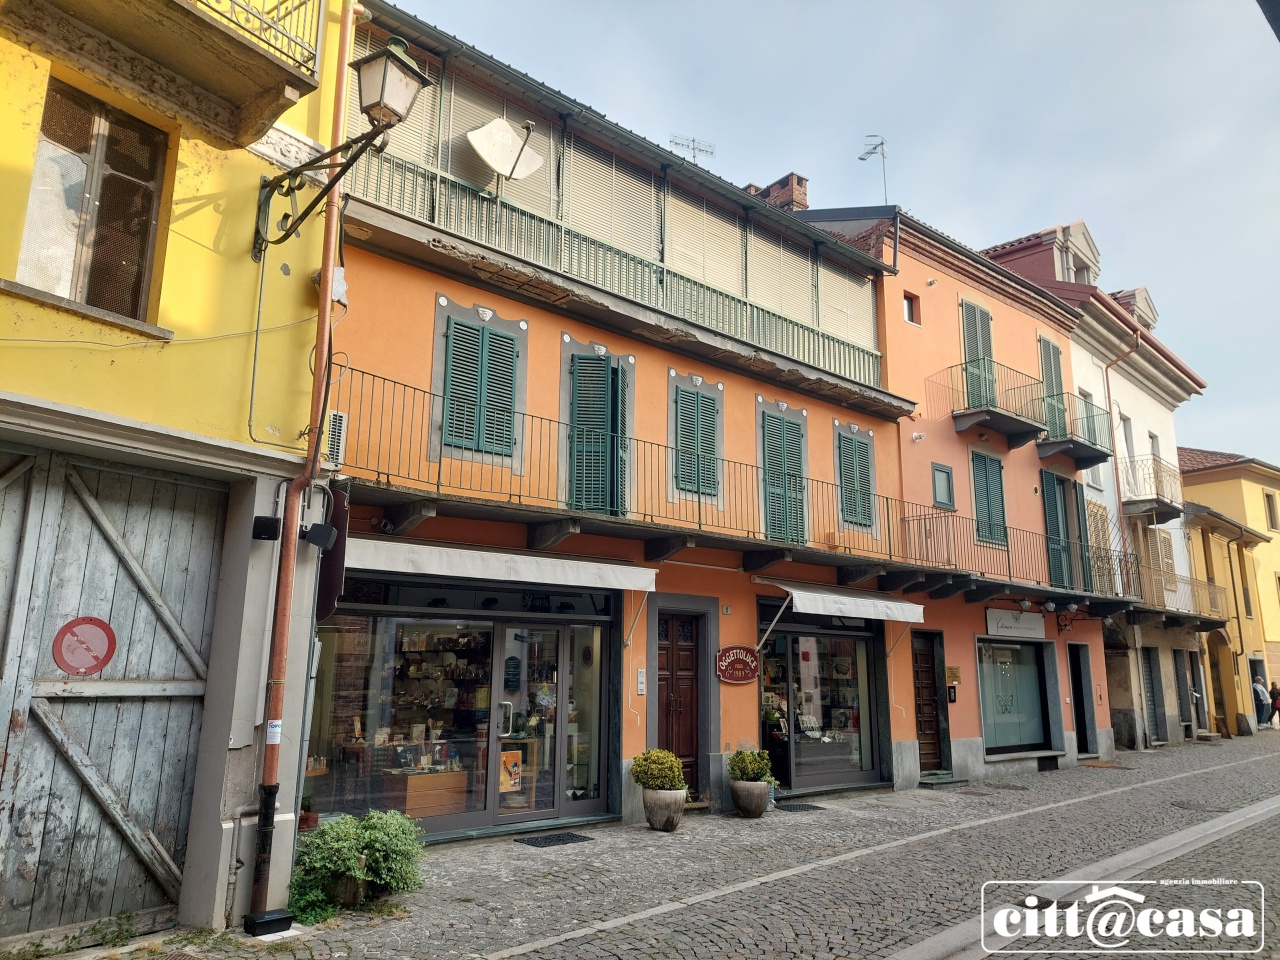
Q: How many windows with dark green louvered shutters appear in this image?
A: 9